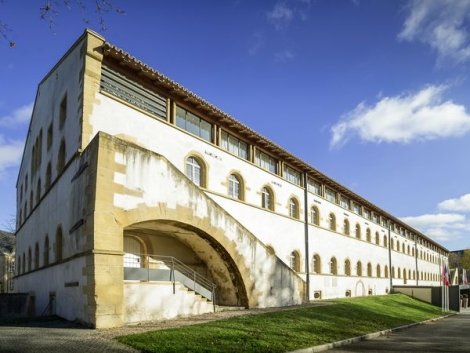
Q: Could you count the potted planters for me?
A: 2